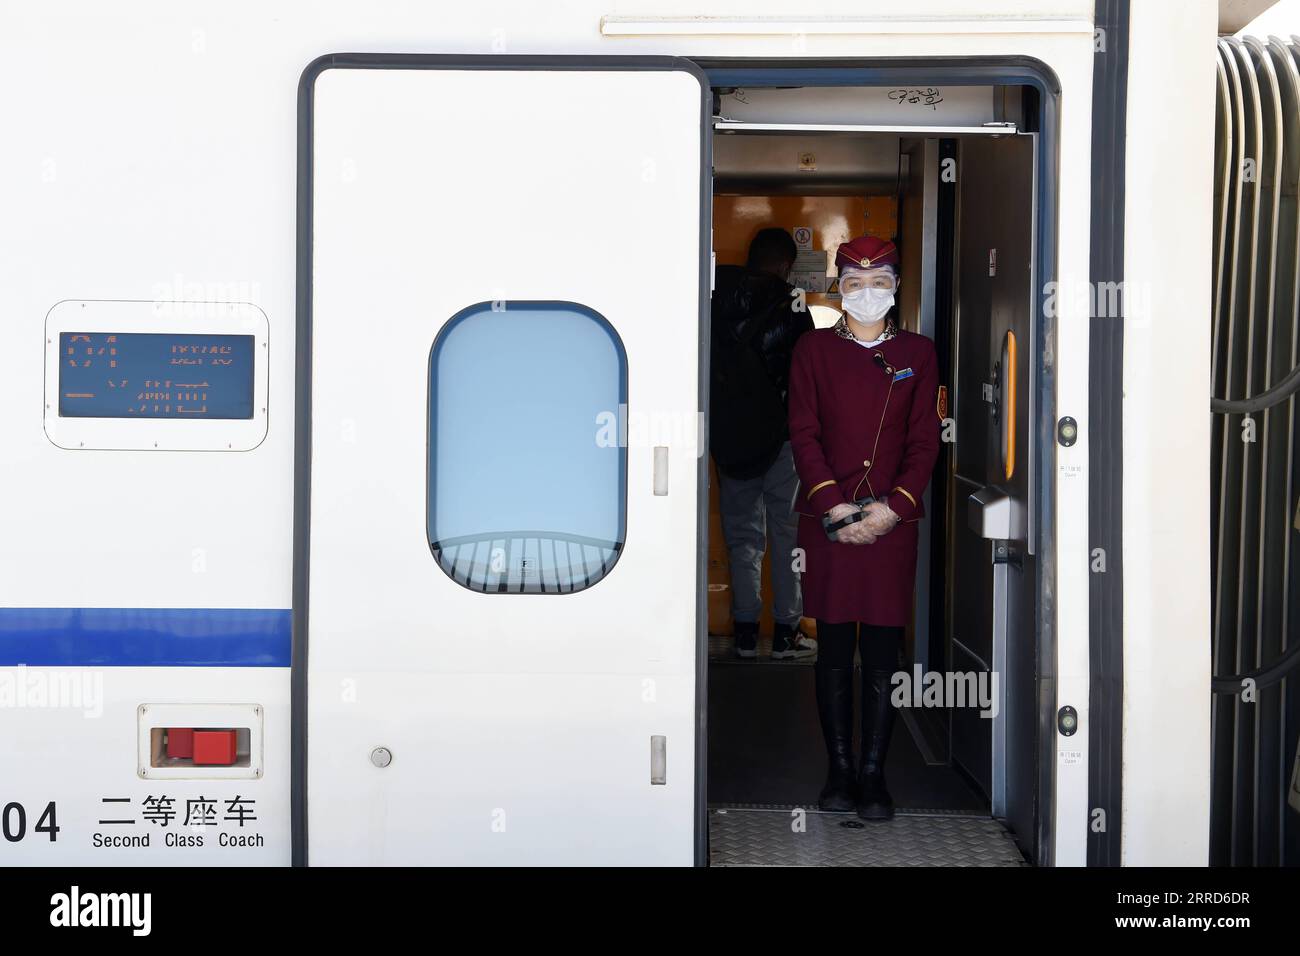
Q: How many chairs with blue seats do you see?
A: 0